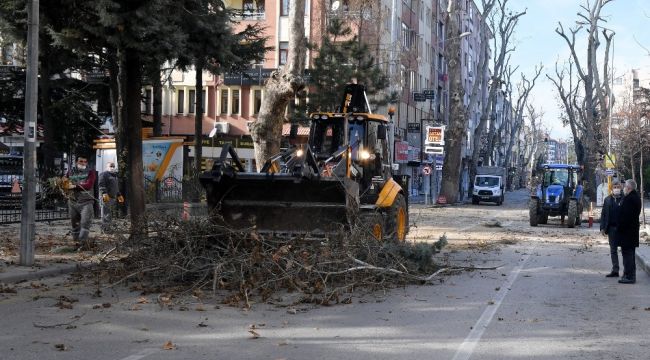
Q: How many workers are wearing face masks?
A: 2